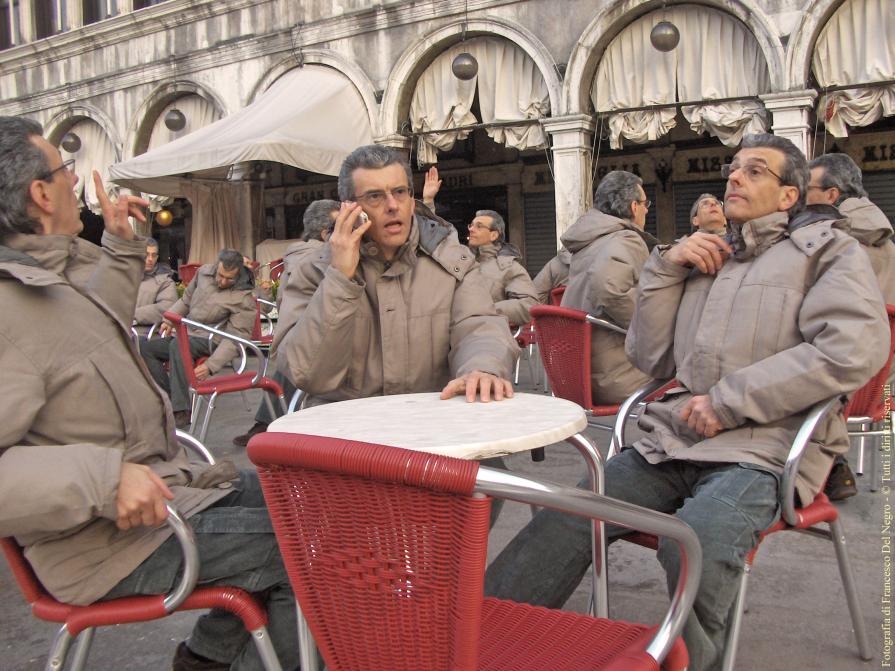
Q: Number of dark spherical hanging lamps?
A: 4